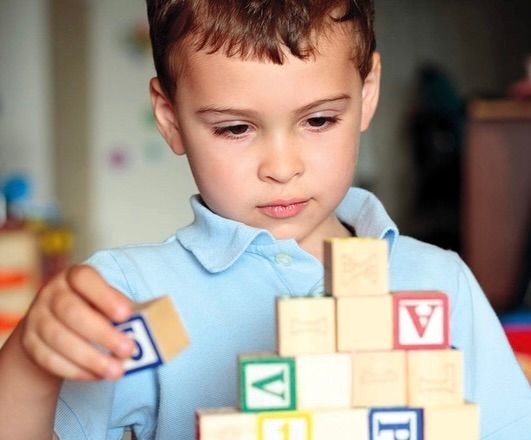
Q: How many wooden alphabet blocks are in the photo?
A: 14